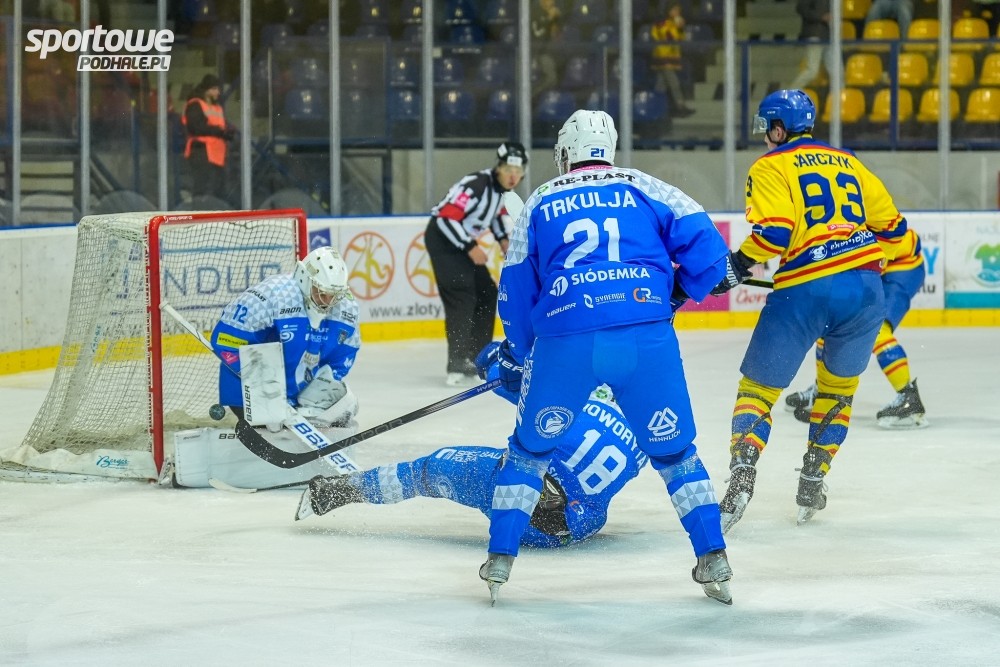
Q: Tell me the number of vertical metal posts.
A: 11